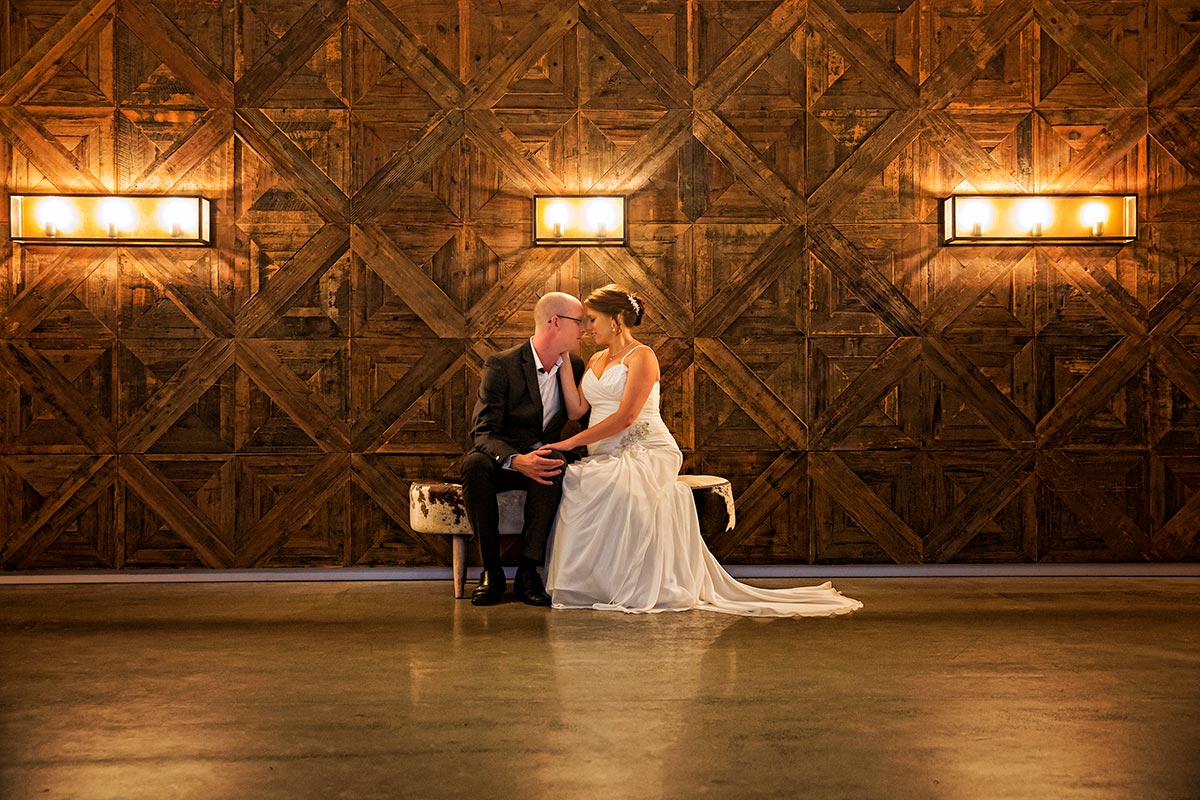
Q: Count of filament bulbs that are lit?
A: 8